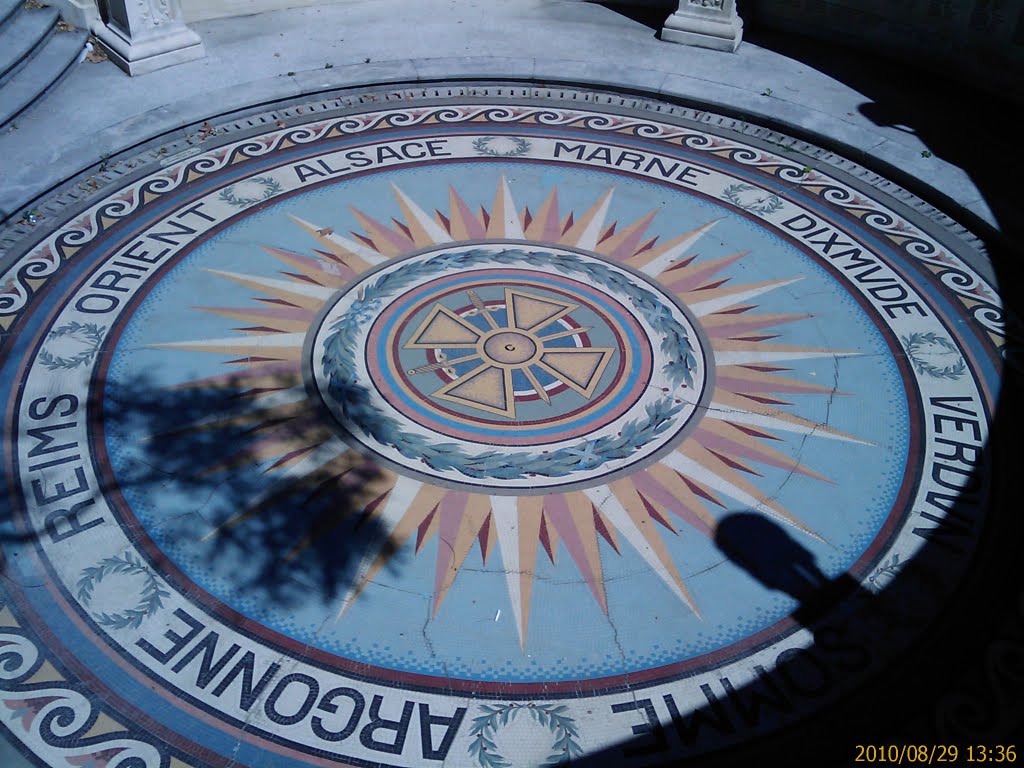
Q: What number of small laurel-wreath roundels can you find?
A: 8